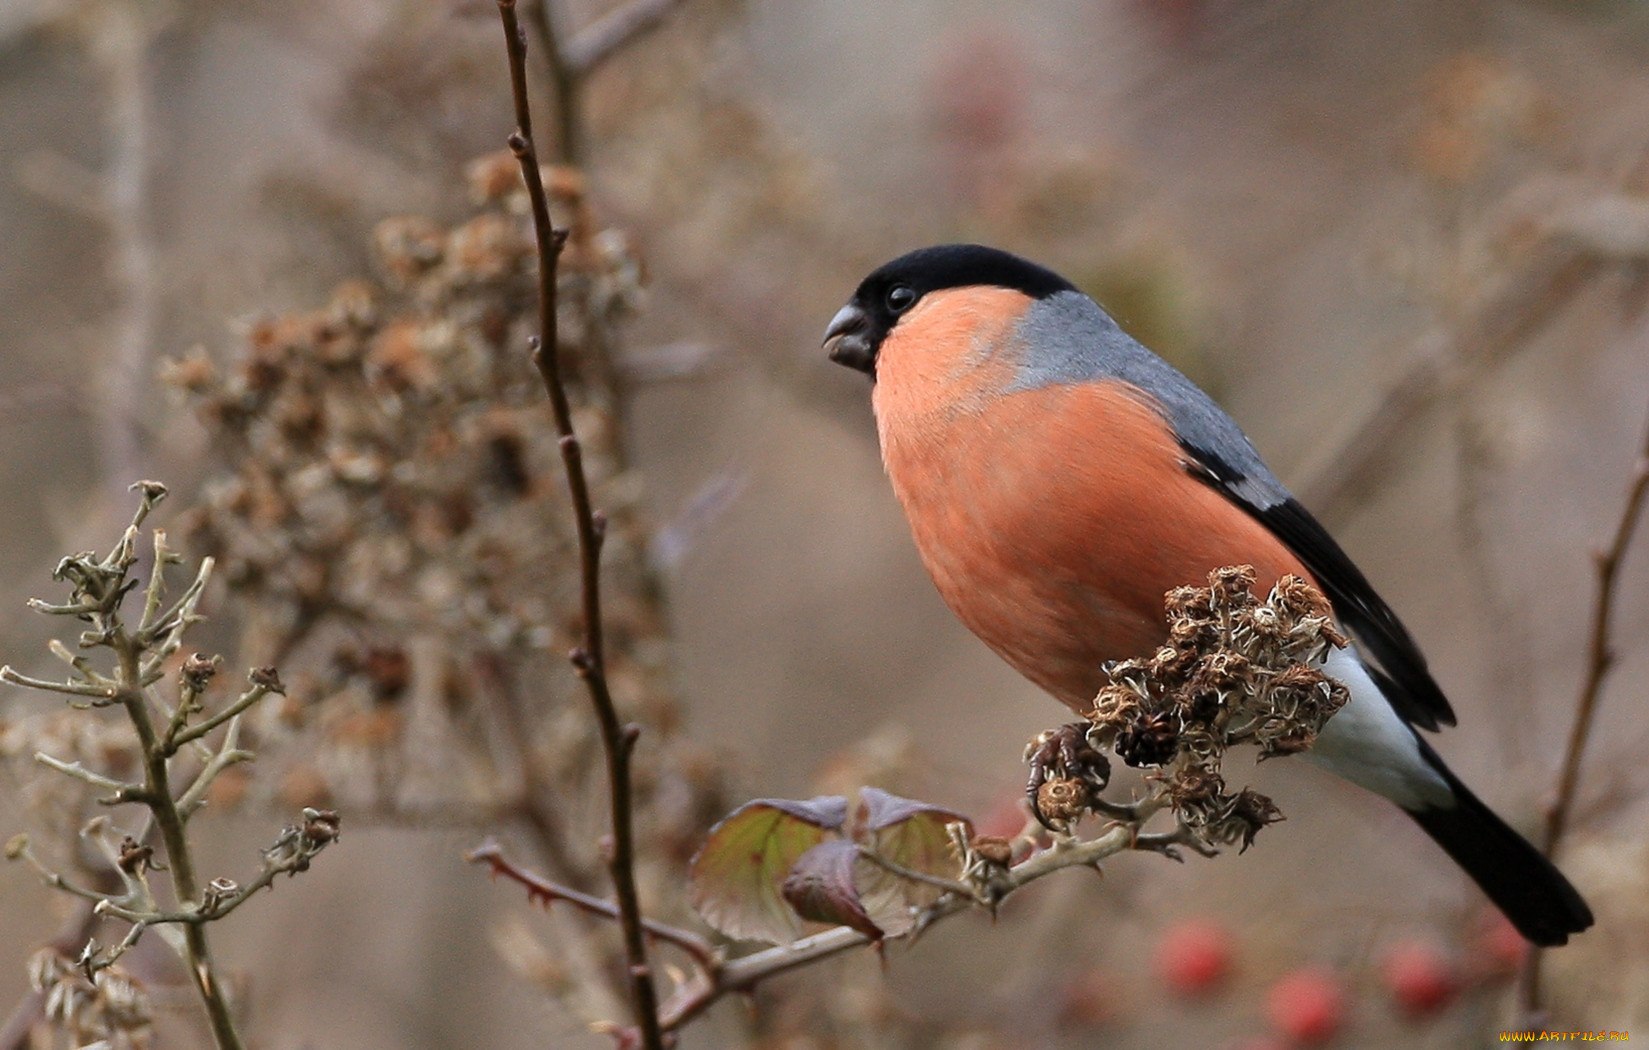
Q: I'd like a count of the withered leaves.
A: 3